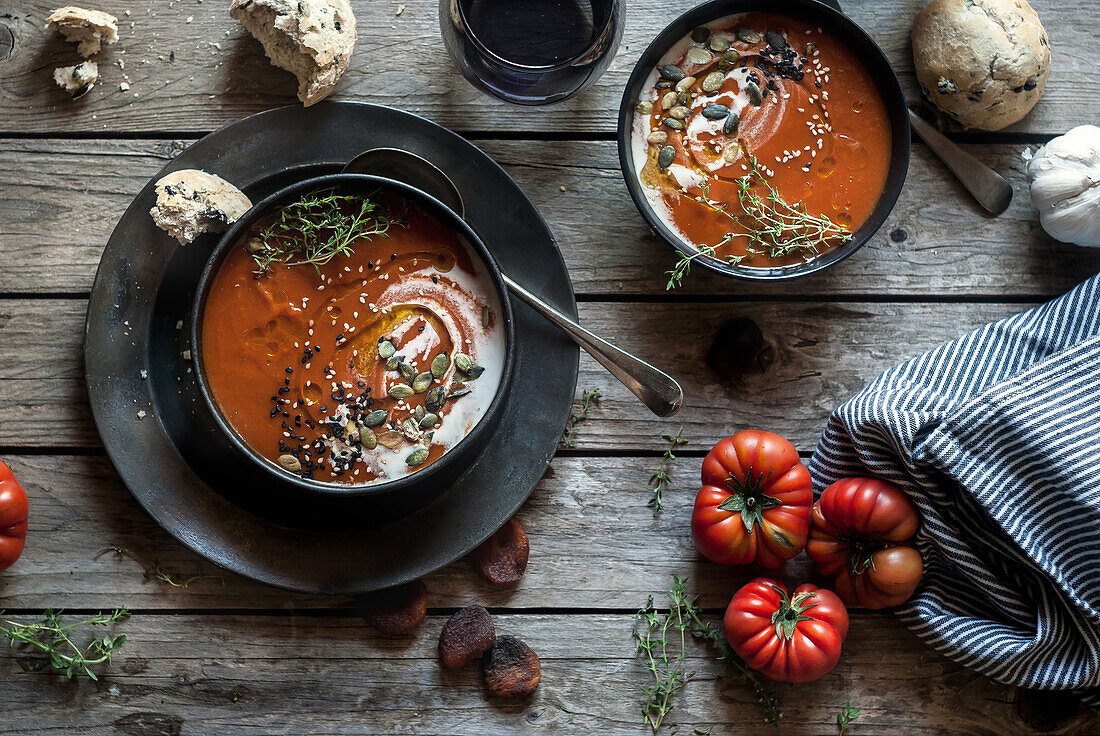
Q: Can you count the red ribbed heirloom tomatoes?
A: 4